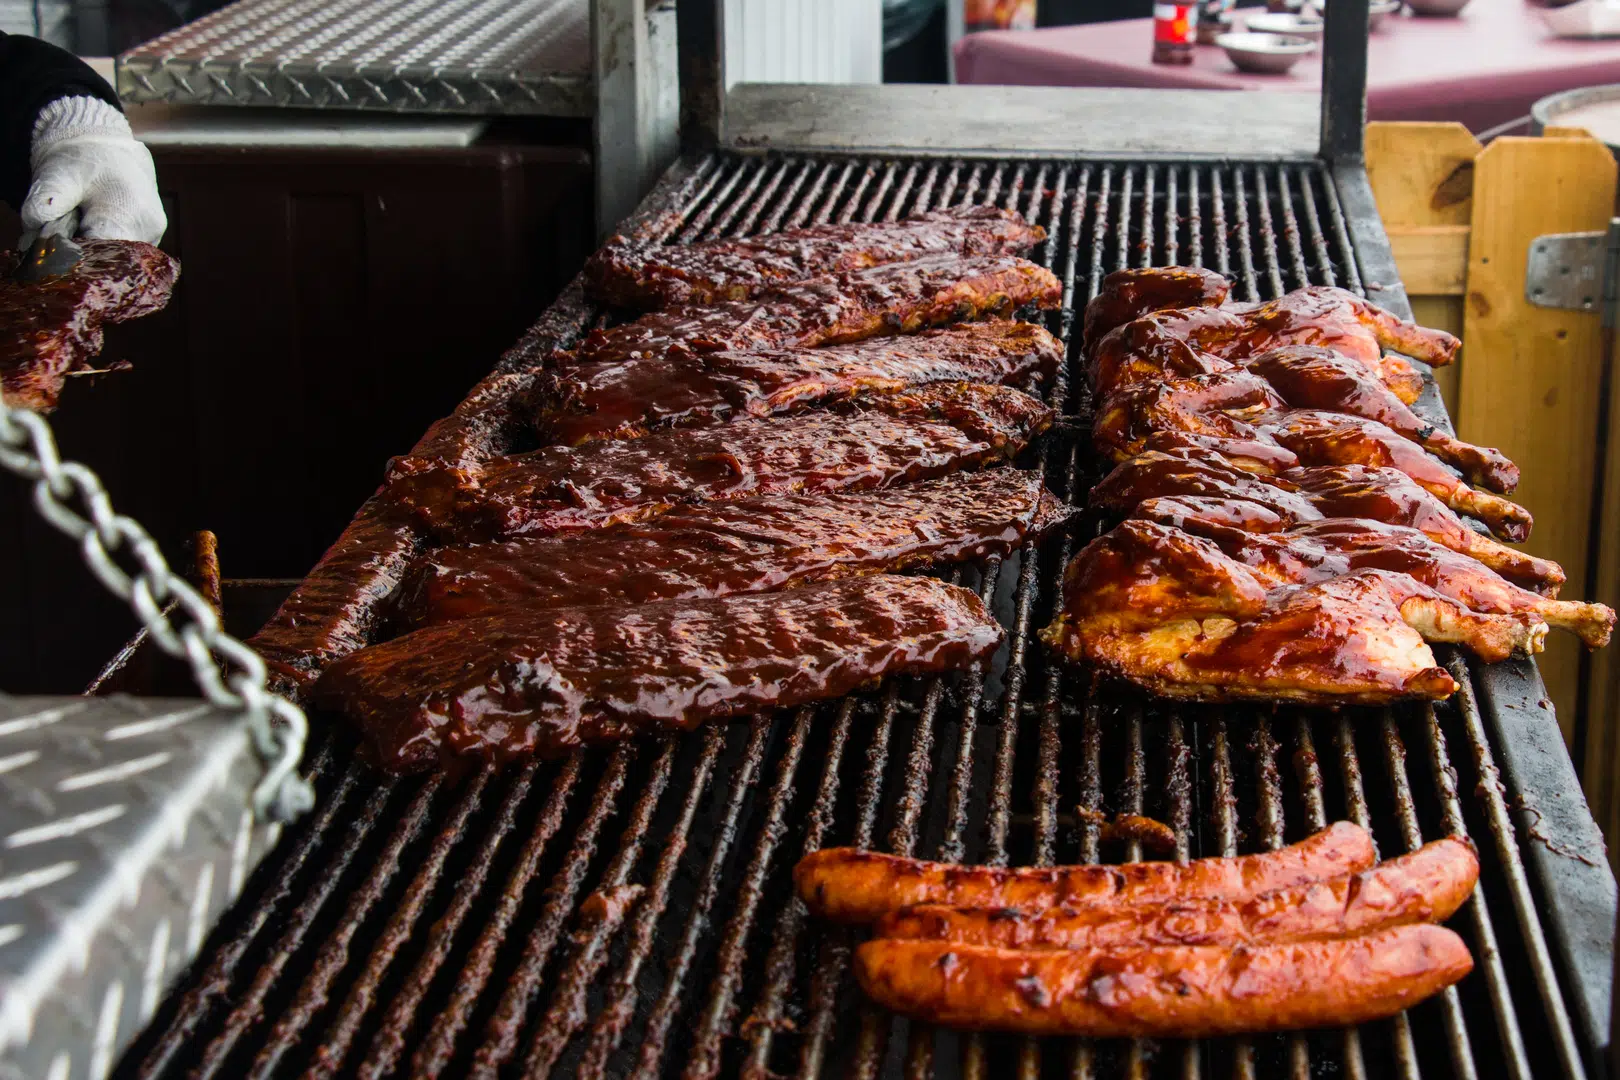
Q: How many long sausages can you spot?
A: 3